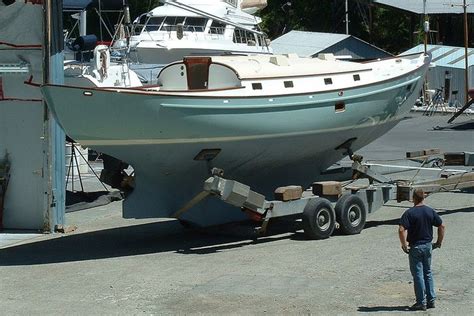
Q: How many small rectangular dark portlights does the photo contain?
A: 4